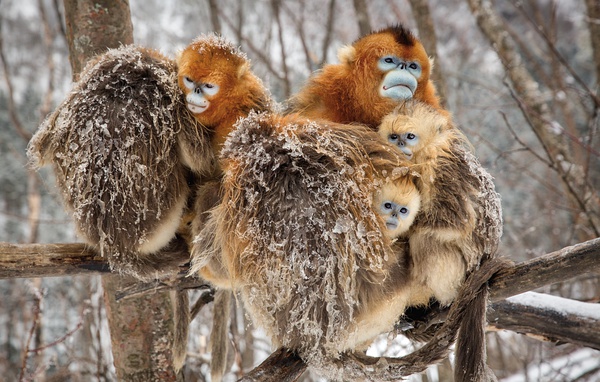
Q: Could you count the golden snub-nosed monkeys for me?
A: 6